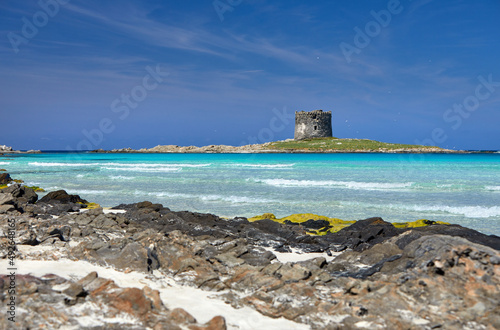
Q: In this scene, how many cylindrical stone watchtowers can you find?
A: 1